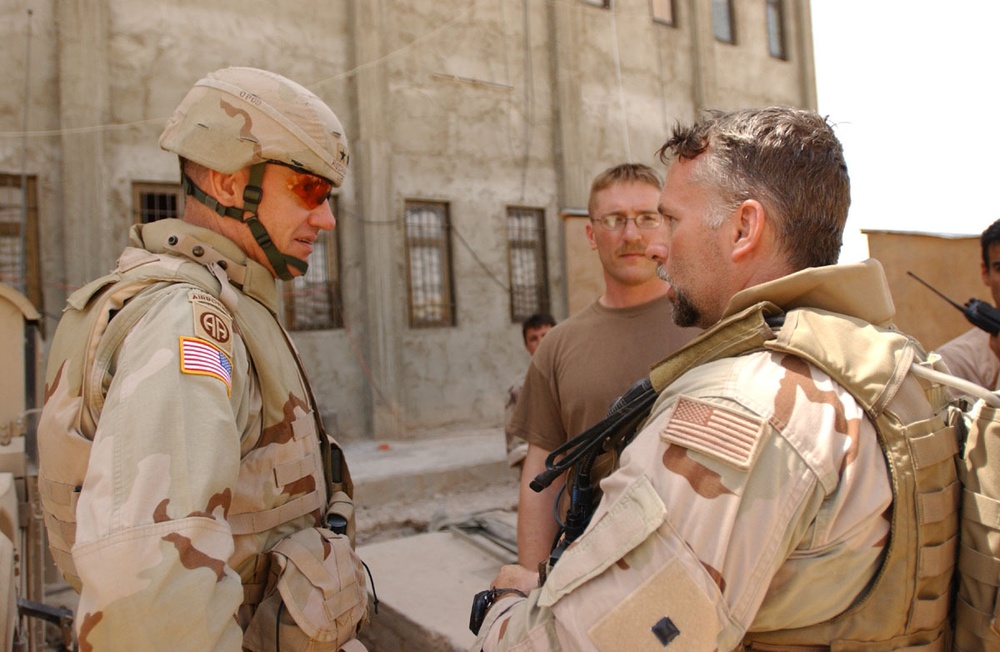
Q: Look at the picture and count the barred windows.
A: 5